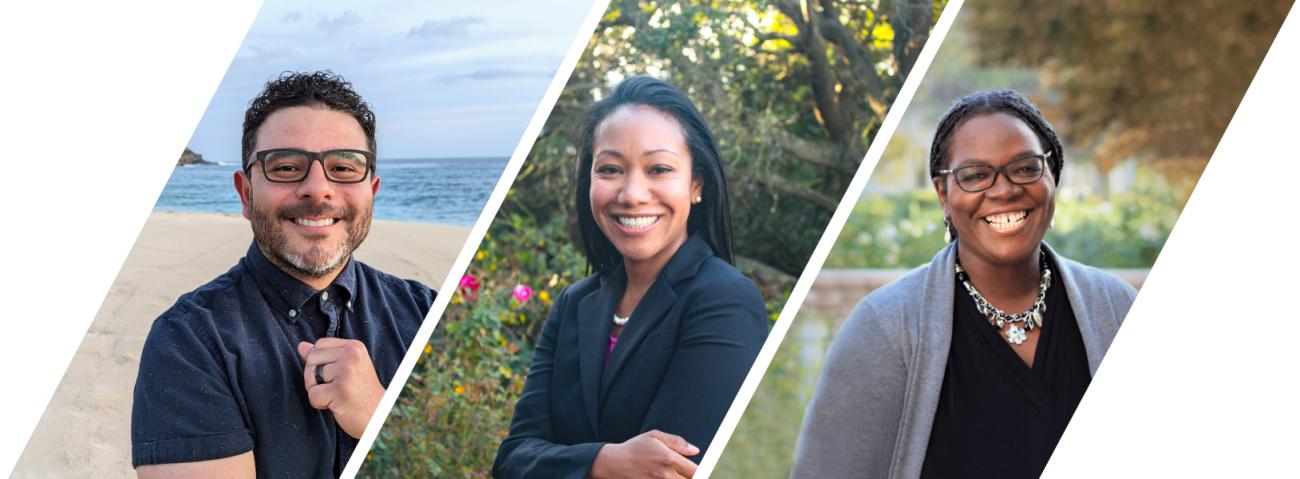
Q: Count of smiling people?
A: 3